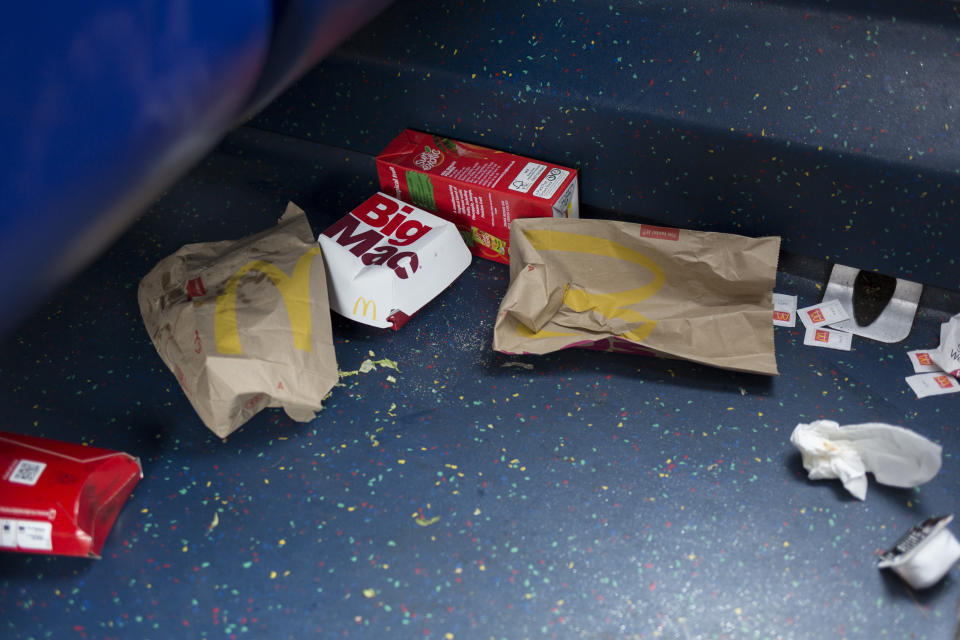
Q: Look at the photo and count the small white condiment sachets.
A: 5